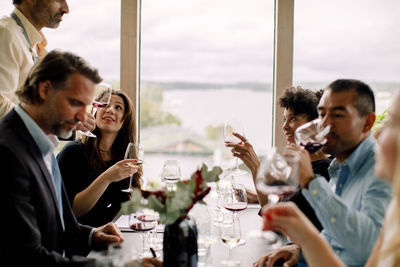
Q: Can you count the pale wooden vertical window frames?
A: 2